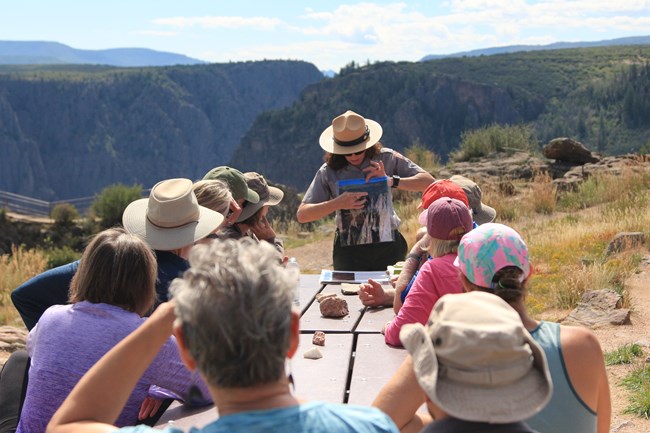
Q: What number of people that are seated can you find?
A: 11